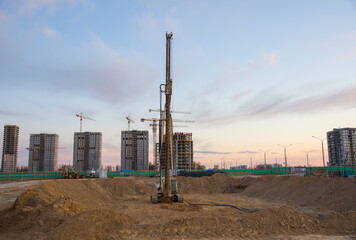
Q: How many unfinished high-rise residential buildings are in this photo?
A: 6